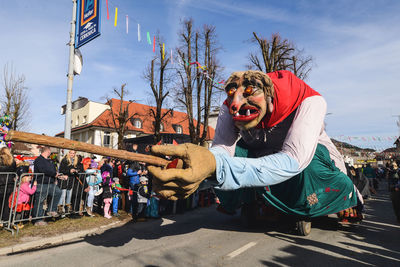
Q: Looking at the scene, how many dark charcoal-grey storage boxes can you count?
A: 0